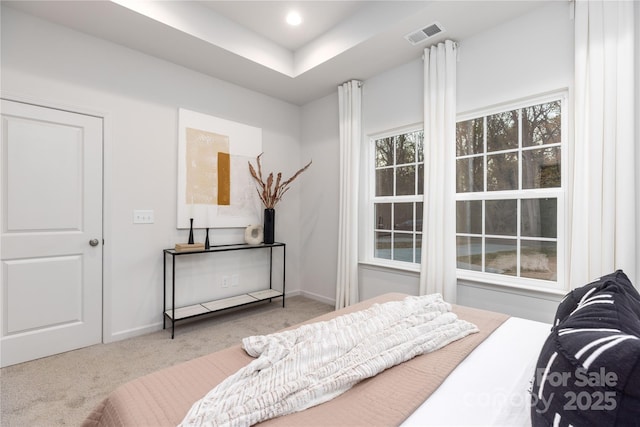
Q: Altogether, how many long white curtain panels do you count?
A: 3